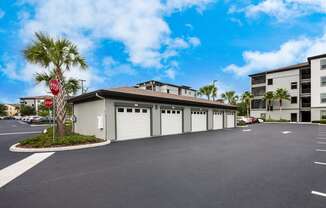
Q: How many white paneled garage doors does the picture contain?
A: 5